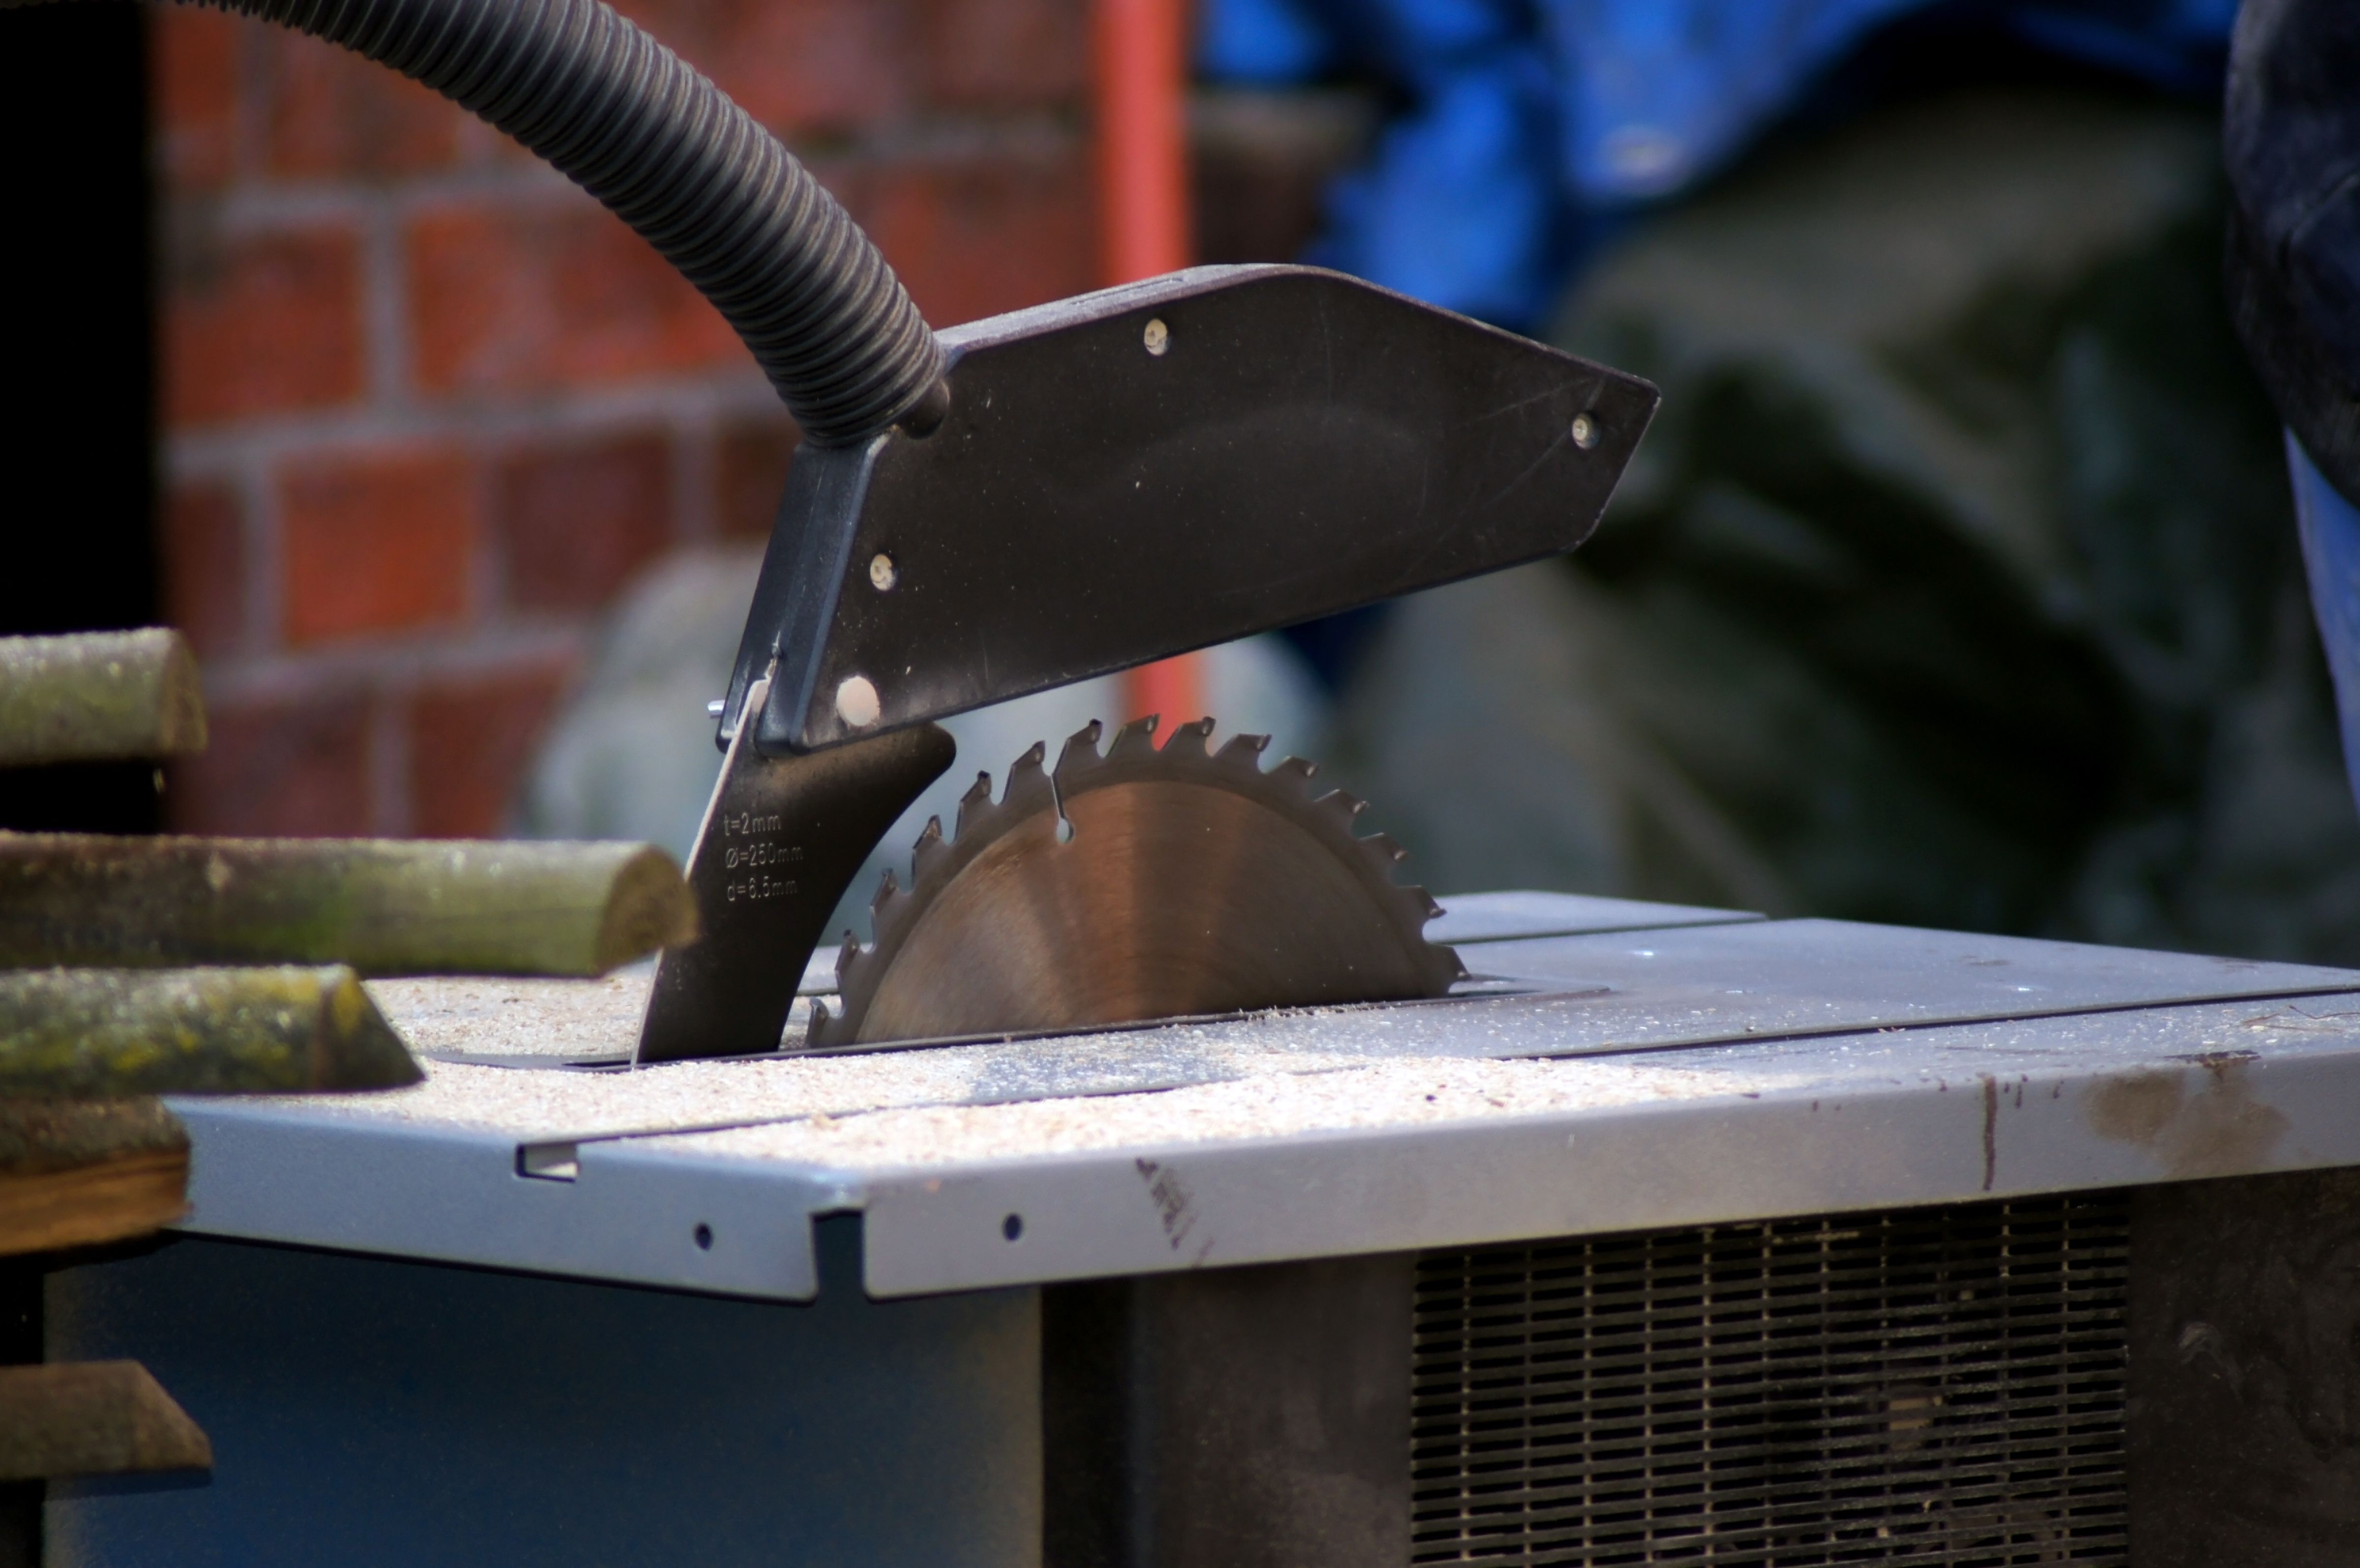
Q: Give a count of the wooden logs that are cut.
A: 5